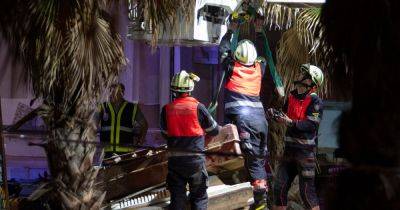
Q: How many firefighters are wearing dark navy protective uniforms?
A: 3